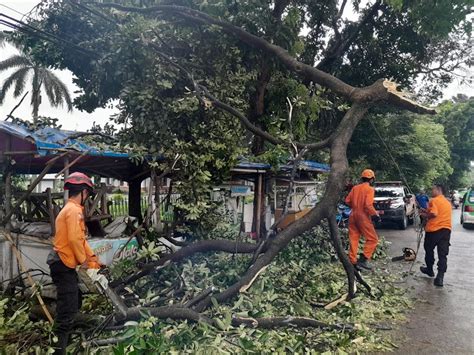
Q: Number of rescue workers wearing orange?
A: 3